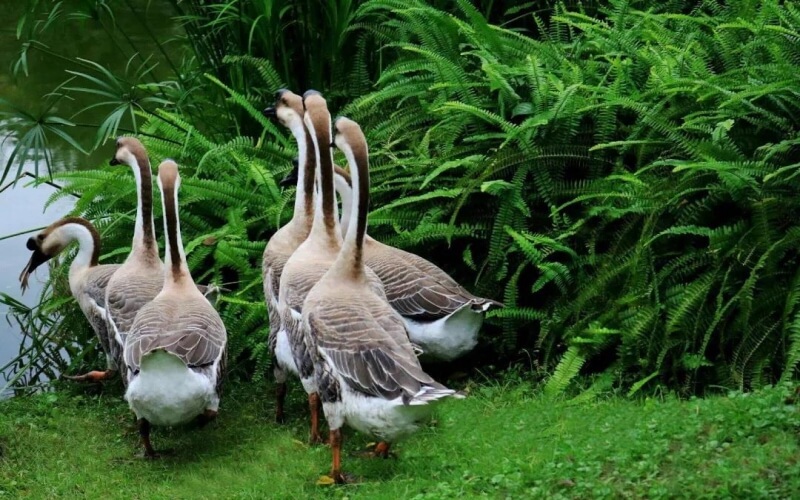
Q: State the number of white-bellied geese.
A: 7